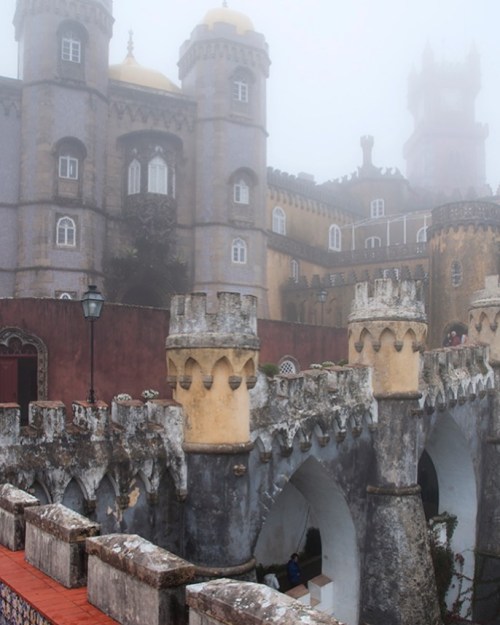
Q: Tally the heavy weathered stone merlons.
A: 4